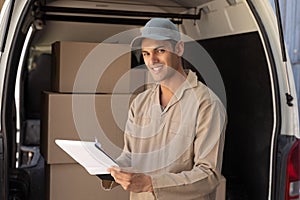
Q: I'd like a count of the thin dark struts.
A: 2